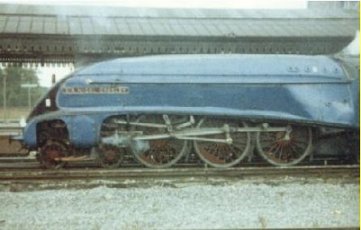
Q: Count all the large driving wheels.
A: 3